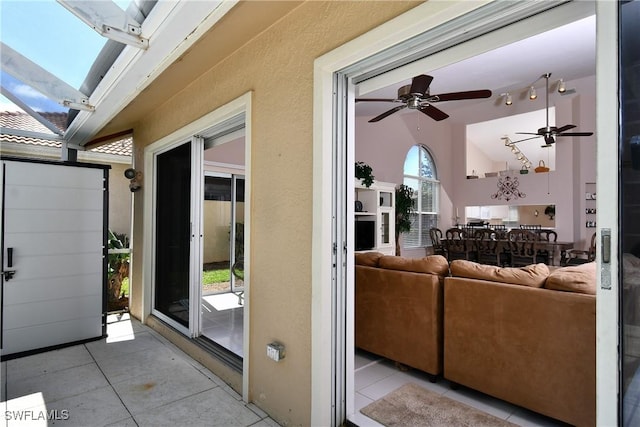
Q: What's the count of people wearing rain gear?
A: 0